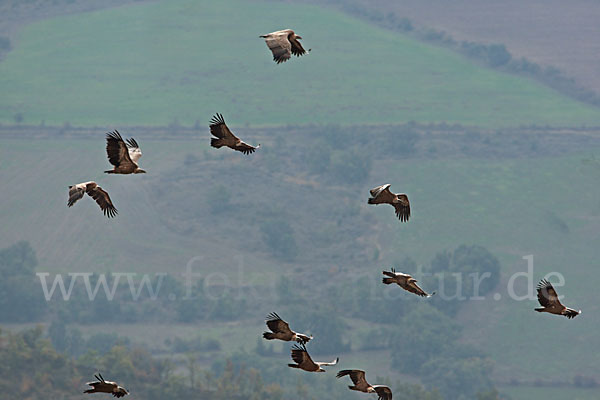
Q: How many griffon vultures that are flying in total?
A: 11